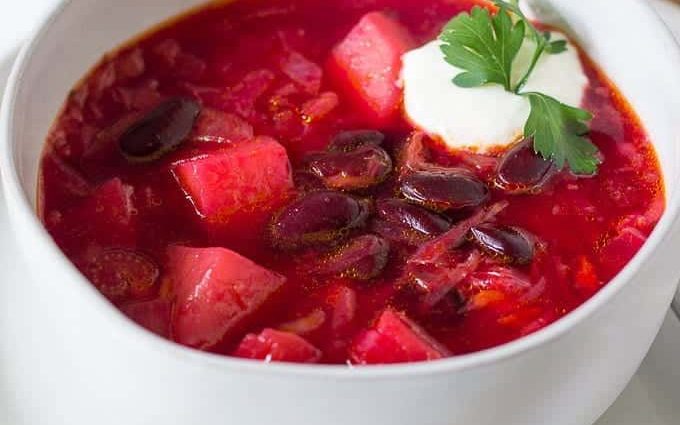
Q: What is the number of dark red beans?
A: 9